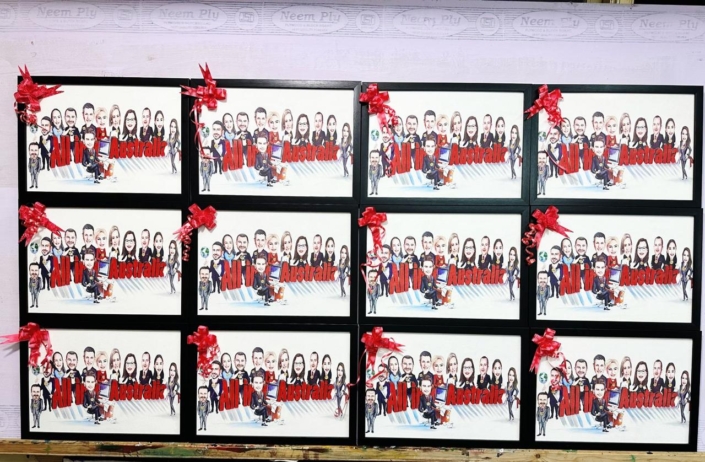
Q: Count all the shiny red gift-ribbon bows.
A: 12